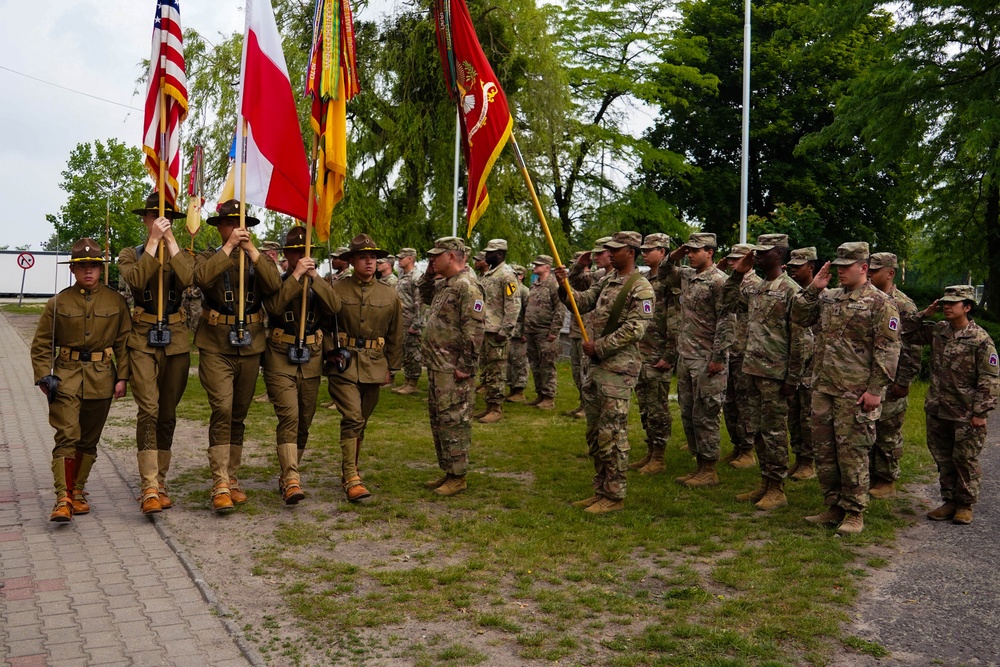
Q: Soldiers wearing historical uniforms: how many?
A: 5